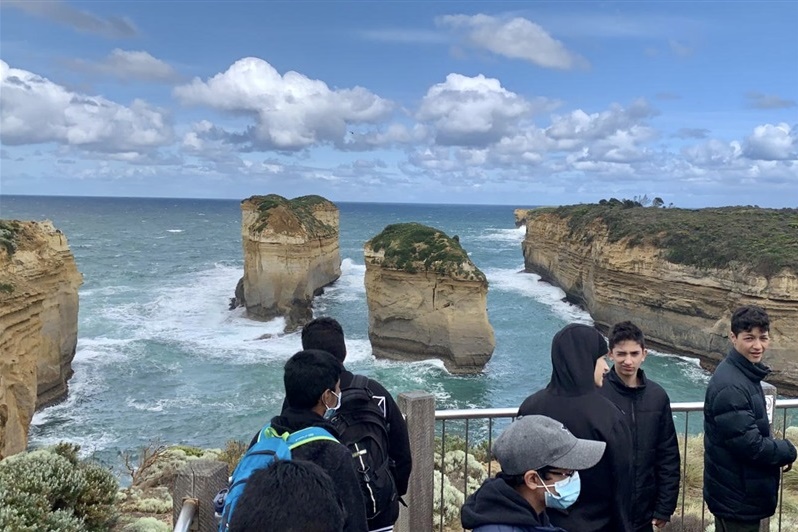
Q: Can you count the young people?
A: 7